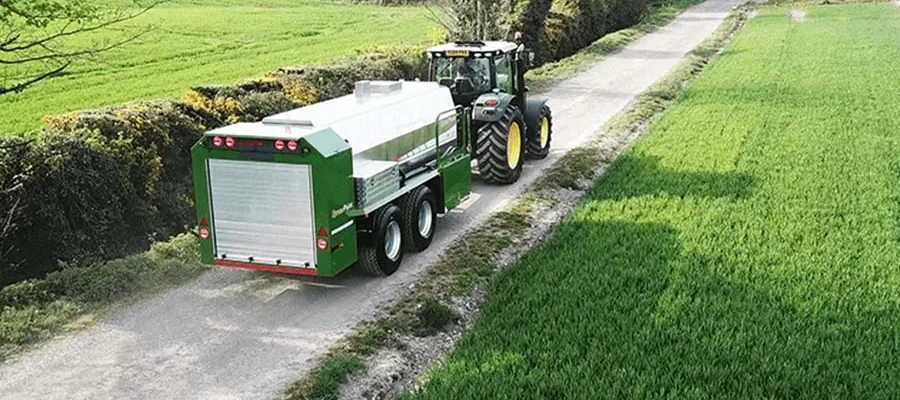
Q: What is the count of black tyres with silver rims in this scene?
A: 2